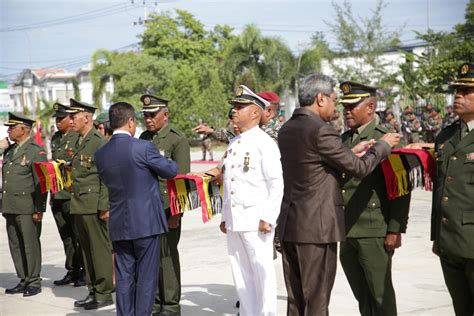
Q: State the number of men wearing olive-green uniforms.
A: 6